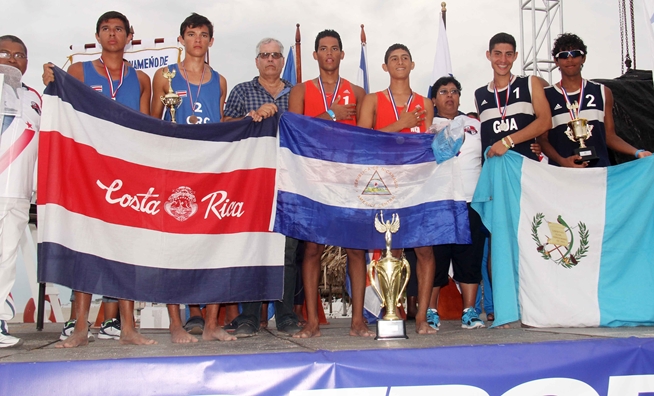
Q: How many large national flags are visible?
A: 3